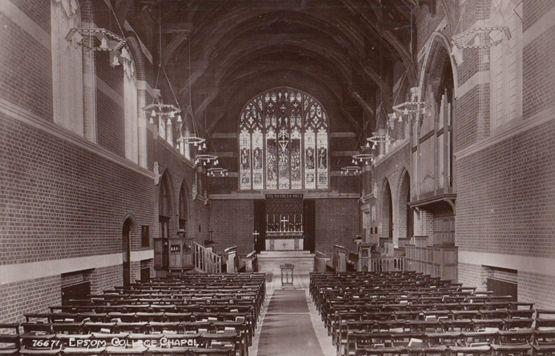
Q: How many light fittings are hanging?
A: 10